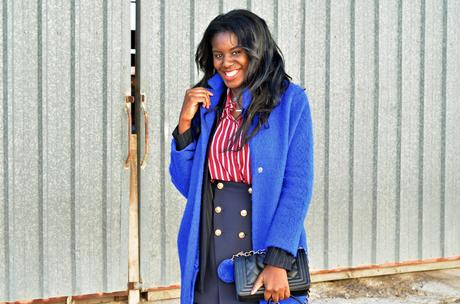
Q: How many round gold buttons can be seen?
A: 6